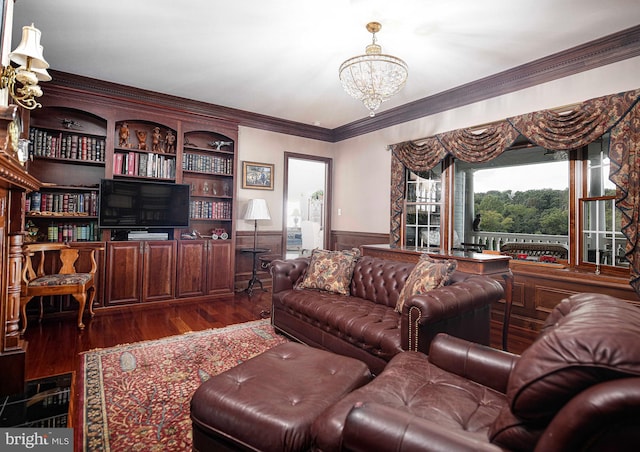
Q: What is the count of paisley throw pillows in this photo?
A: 2